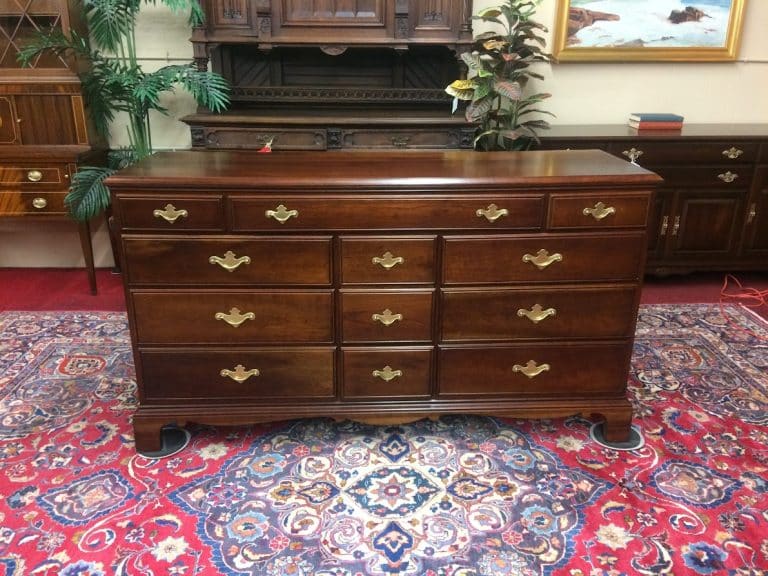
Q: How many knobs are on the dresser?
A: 13